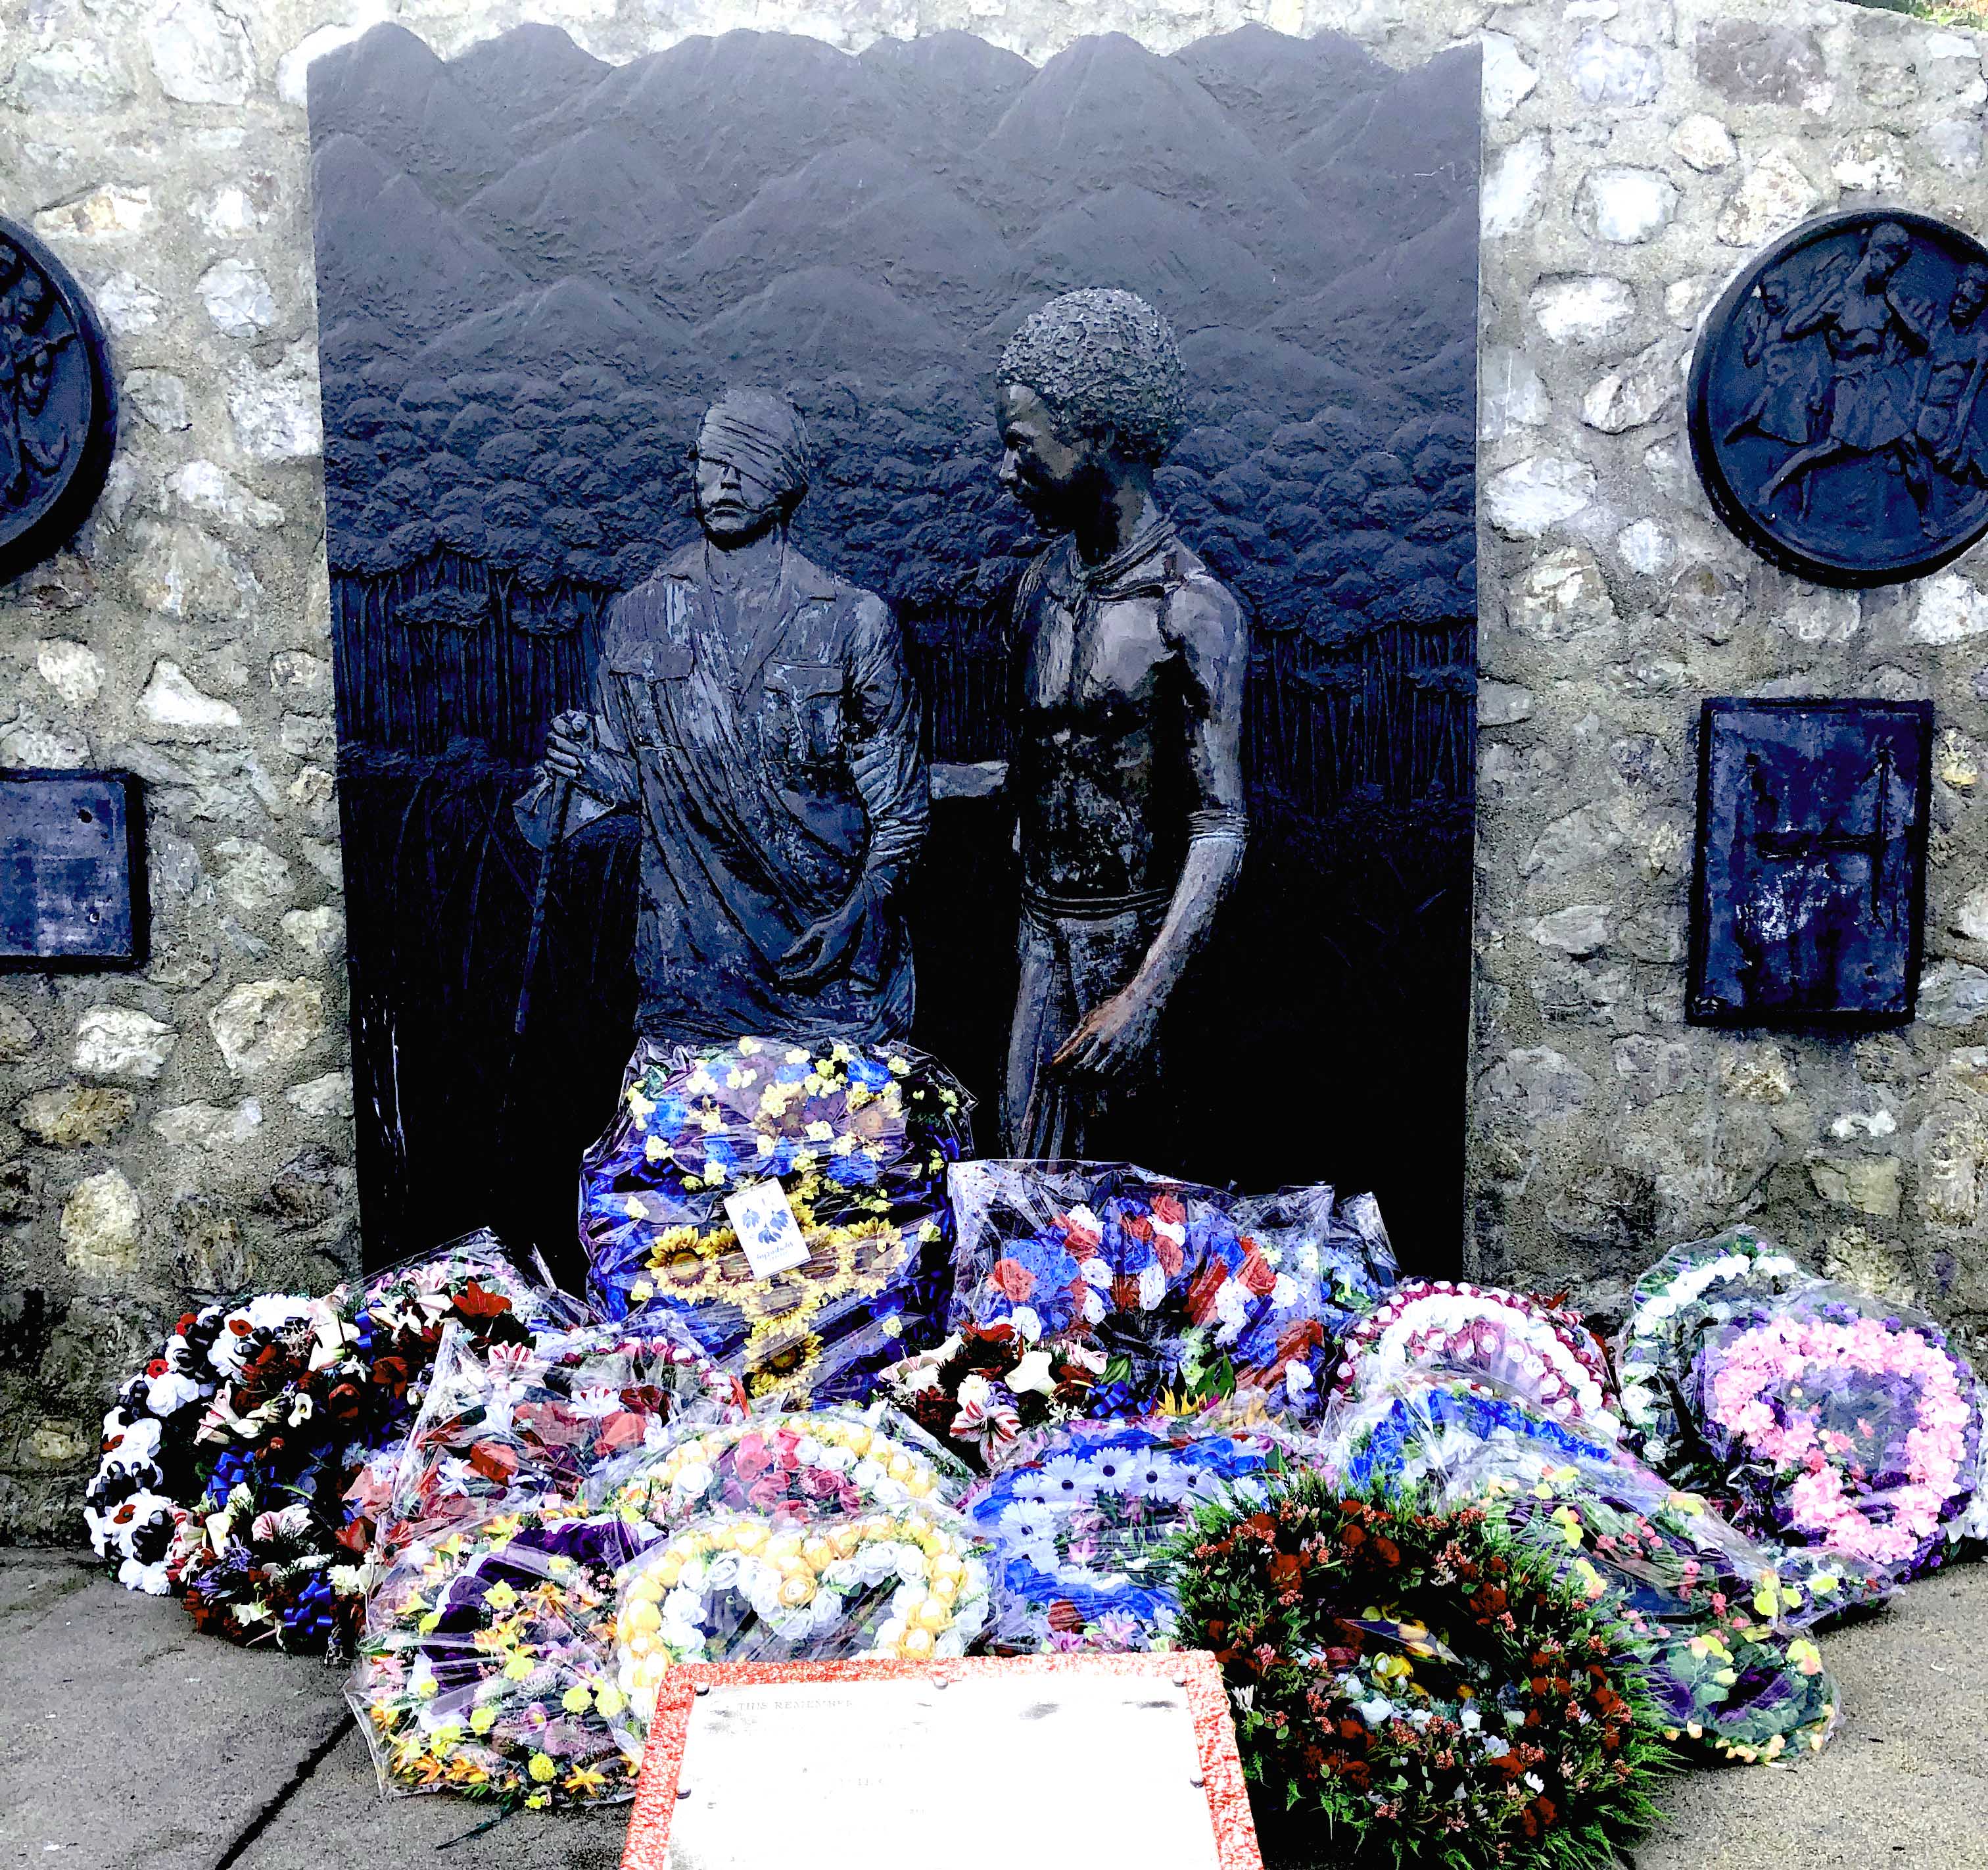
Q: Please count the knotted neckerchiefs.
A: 1